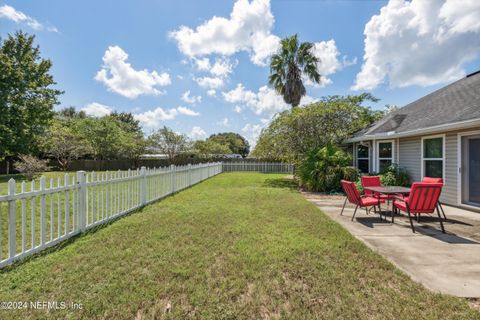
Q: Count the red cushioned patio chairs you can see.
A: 4